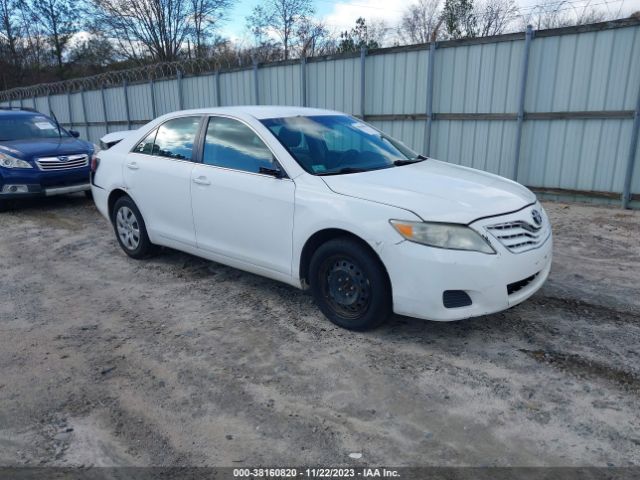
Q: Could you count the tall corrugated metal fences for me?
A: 1